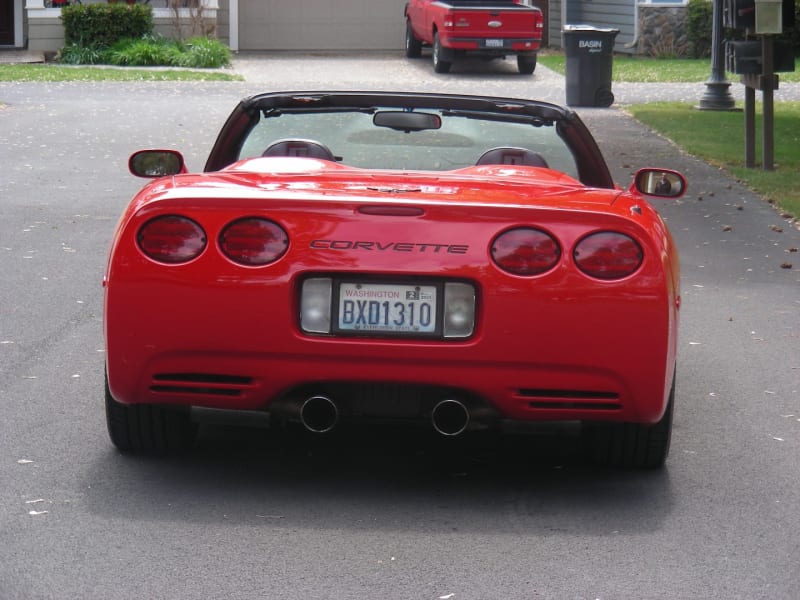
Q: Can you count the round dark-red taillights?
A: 4